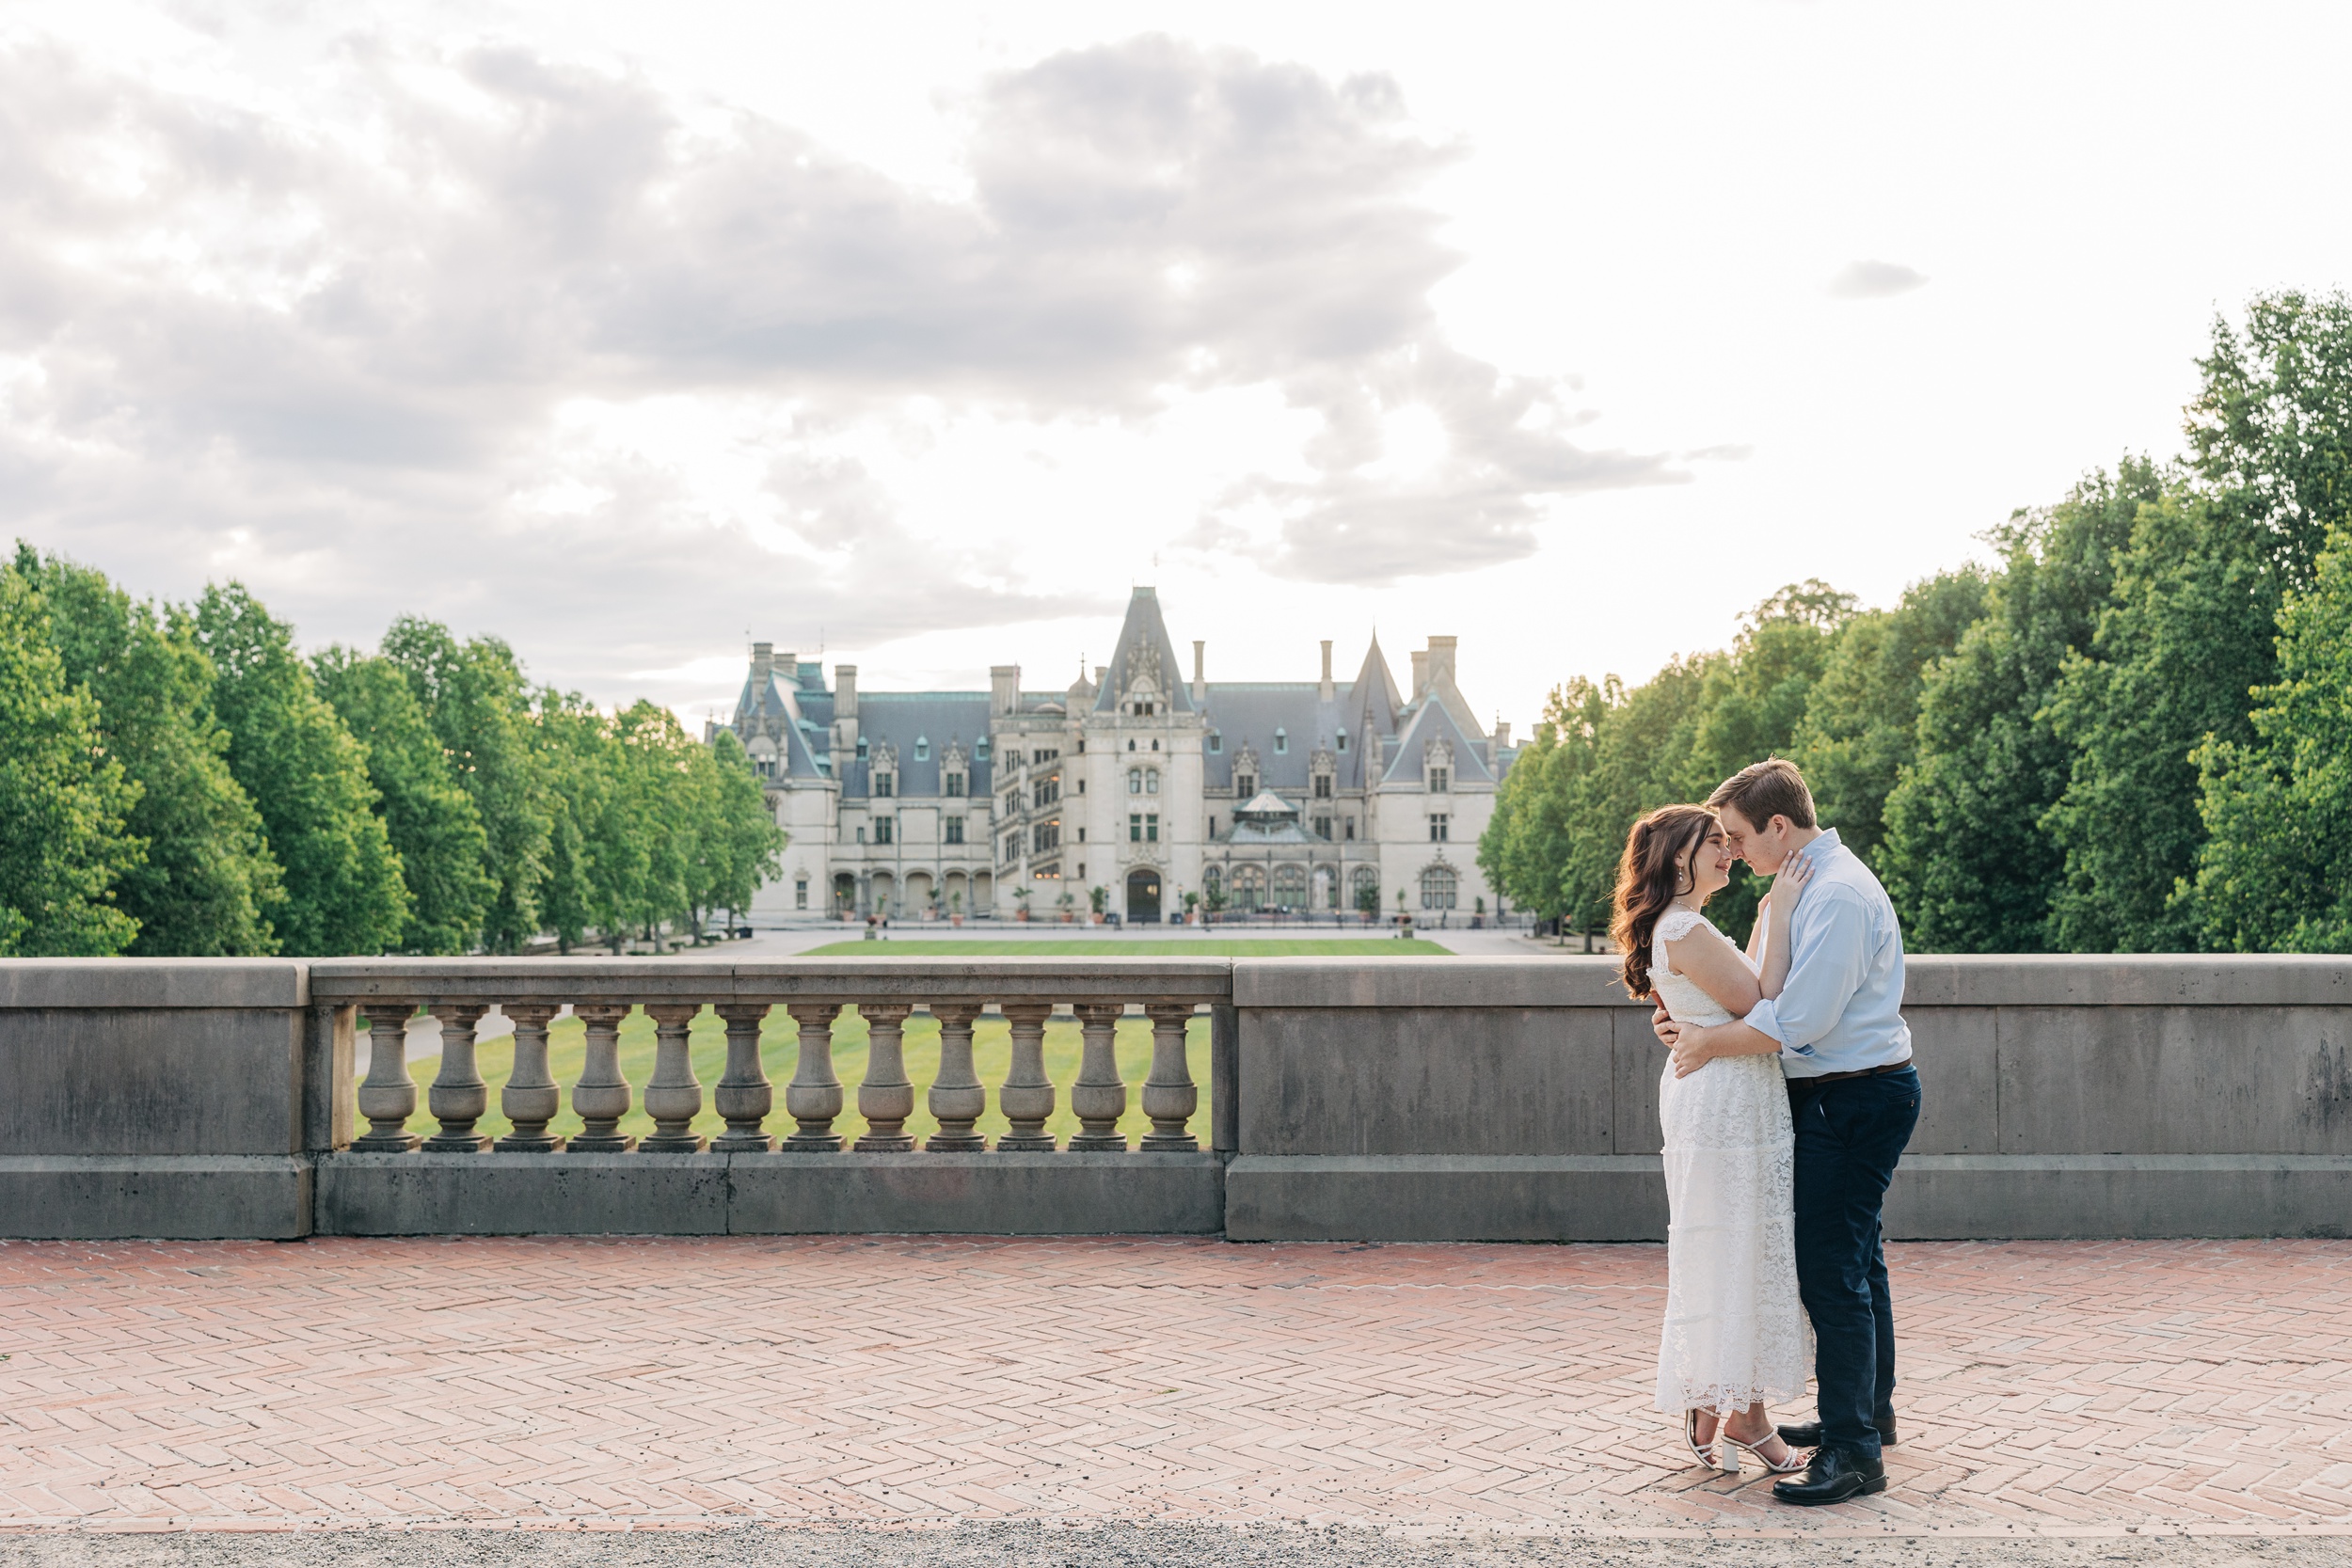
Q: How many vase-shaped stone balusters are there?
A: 12